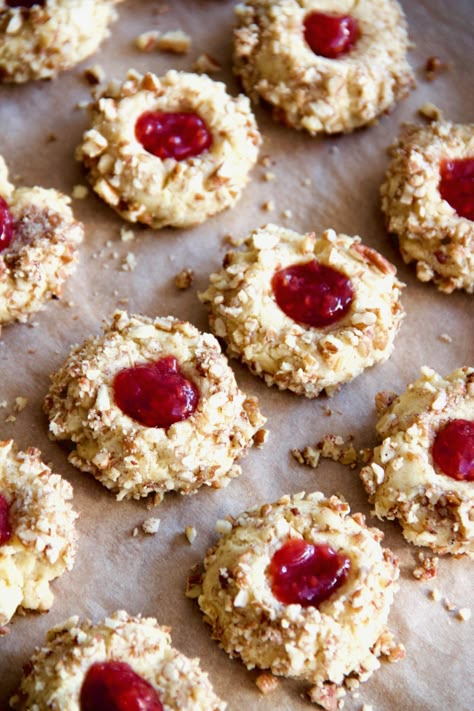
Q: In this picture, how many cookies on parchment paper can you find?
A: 11